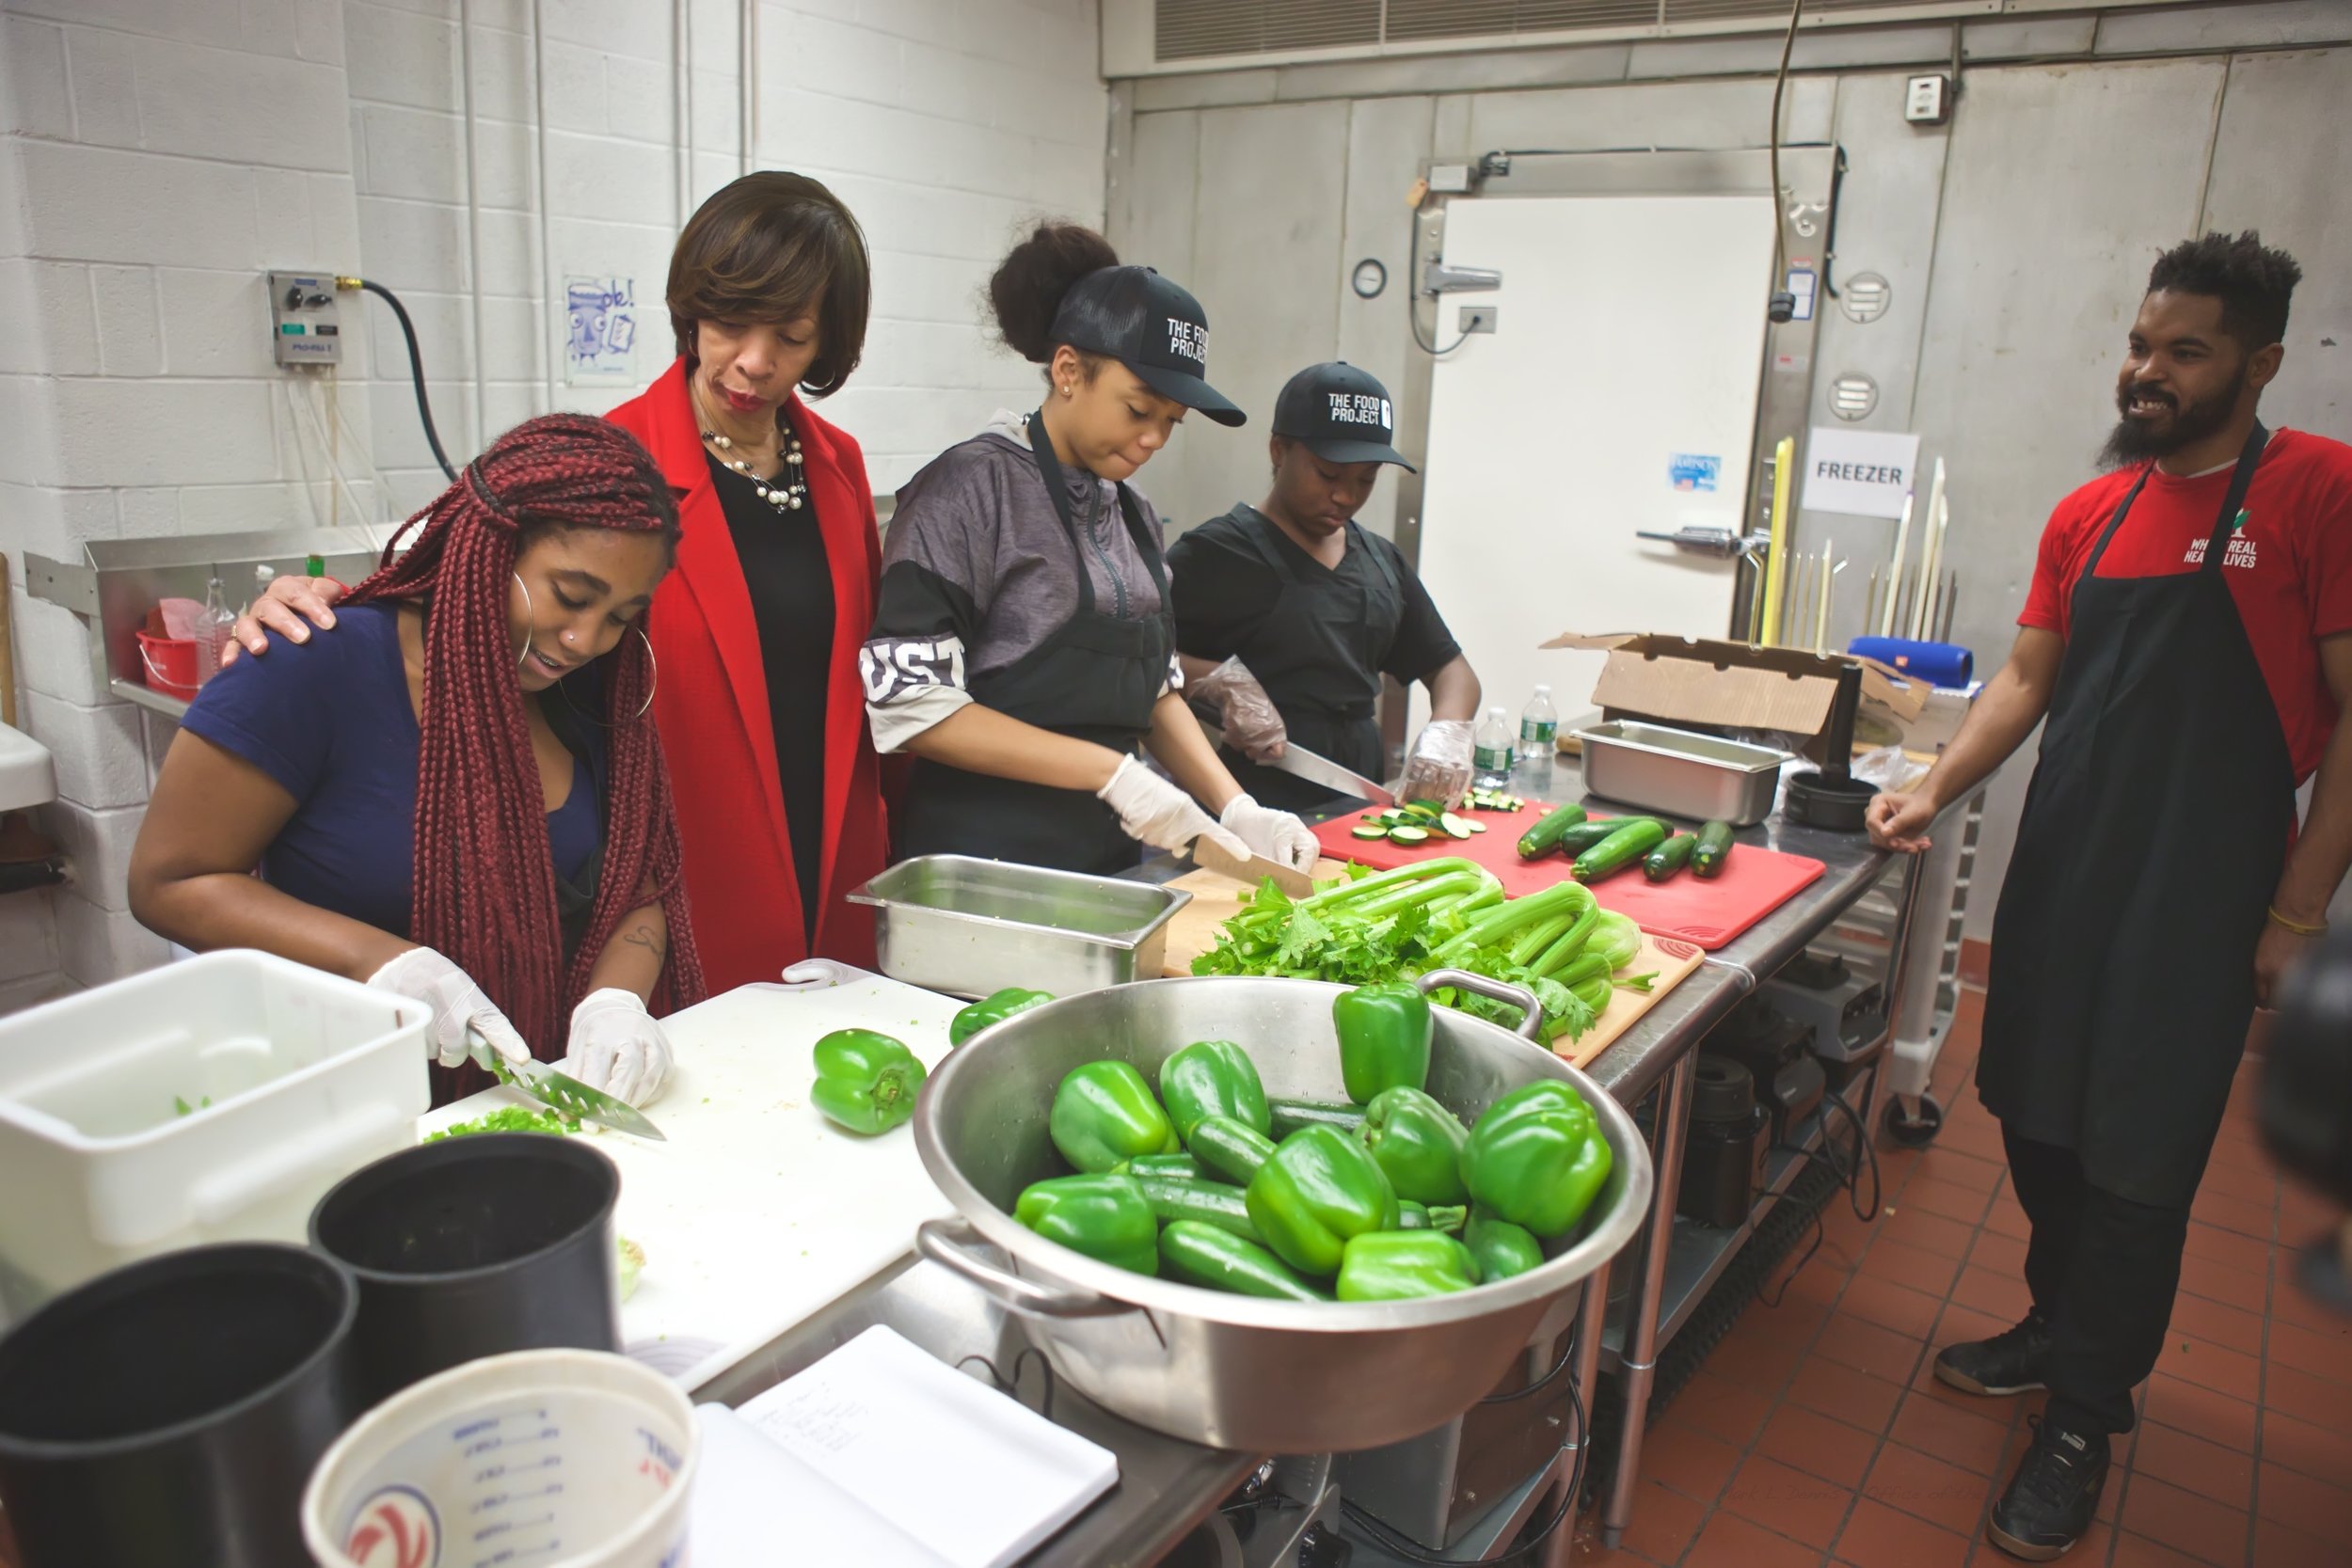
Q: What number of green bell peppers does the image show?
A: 11